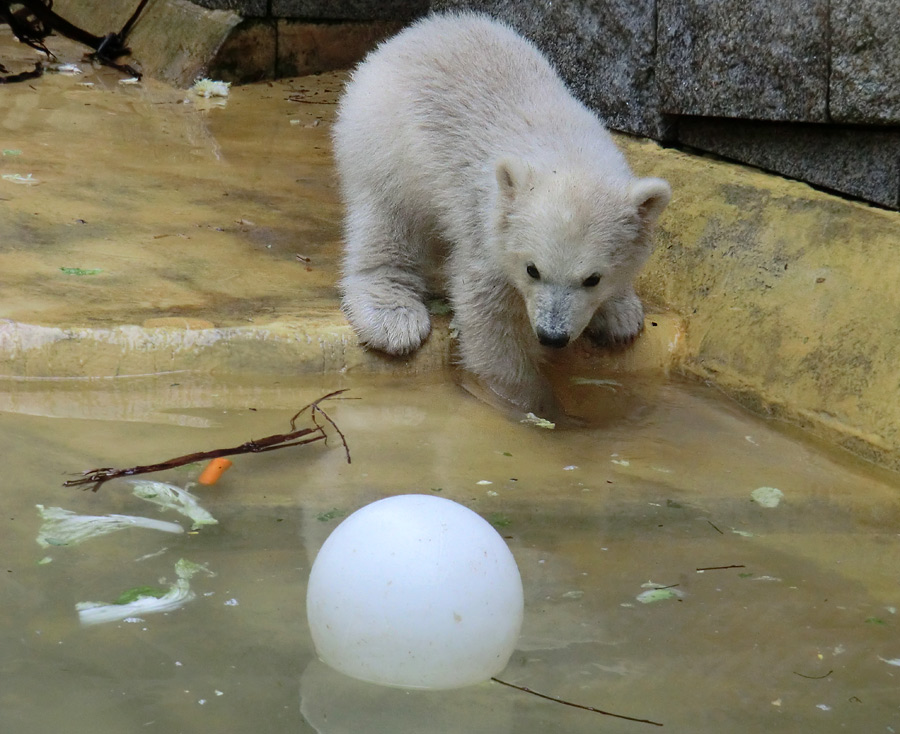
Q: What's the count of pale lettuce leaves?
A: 3